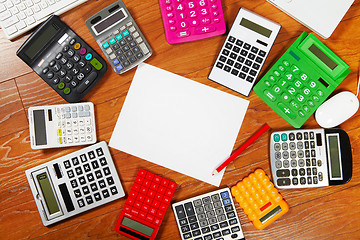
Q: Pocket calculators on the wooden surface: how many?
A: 11